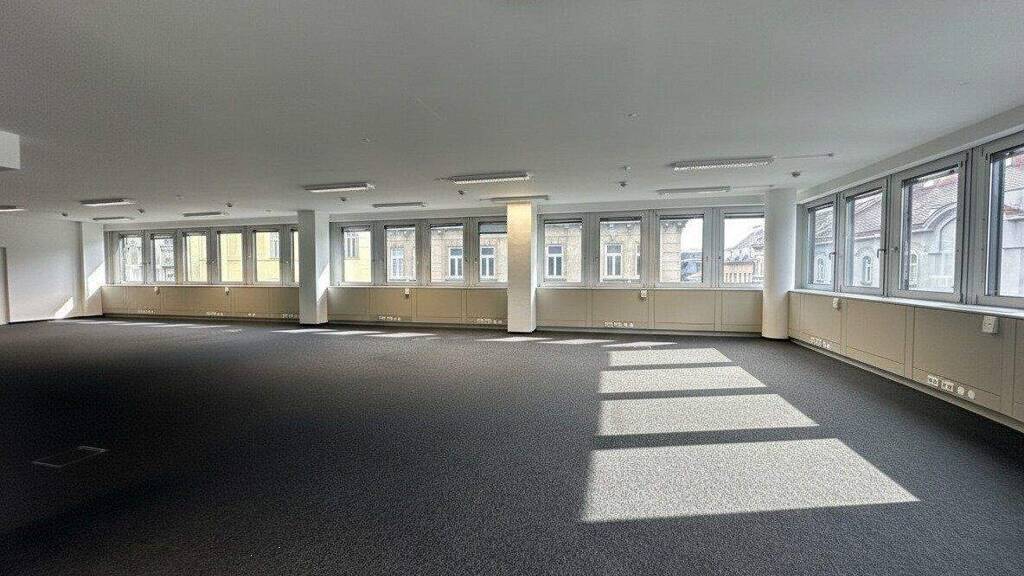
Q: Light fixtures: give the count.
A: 10